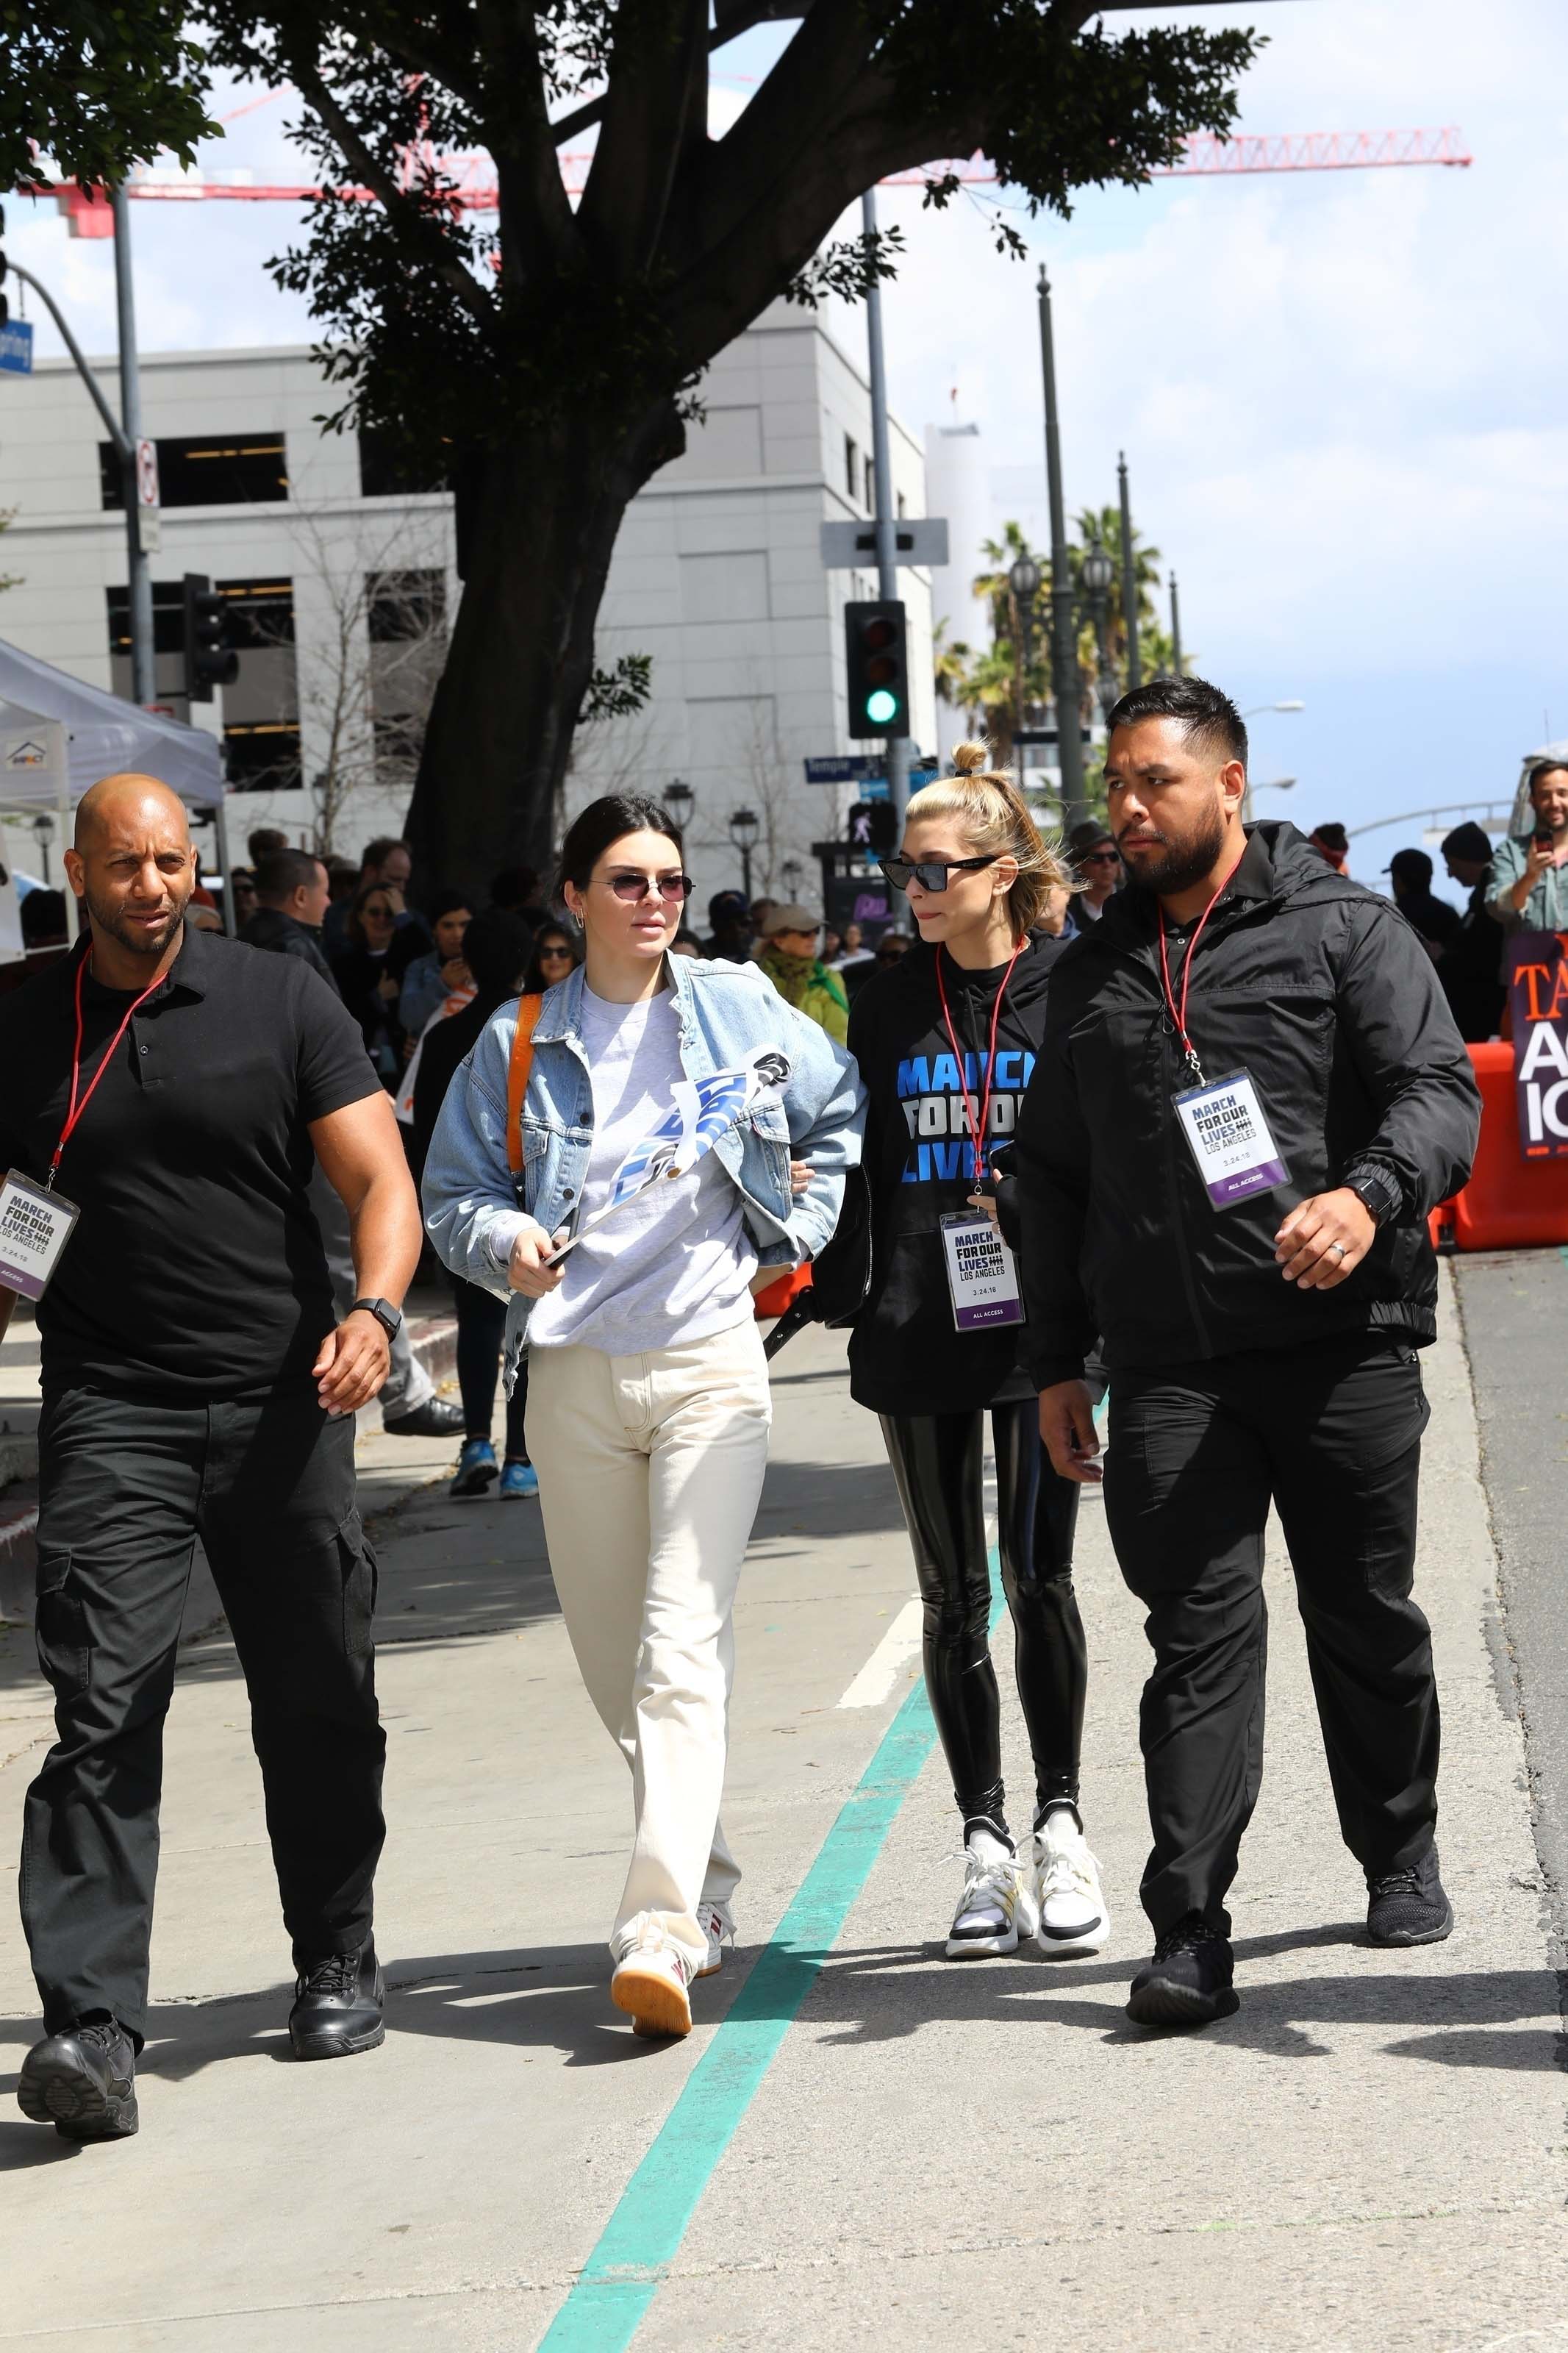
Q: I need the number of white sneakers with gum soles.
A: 2